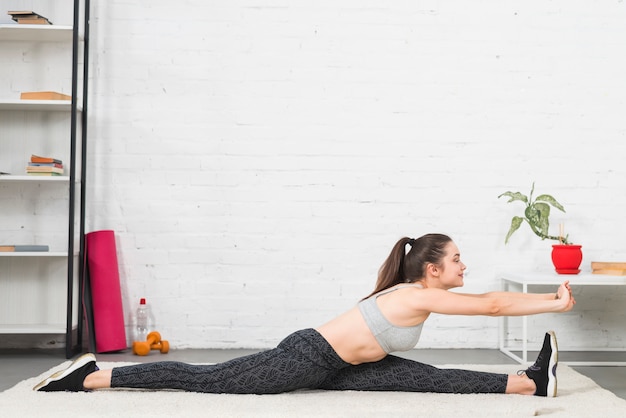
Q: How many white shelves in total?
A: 5